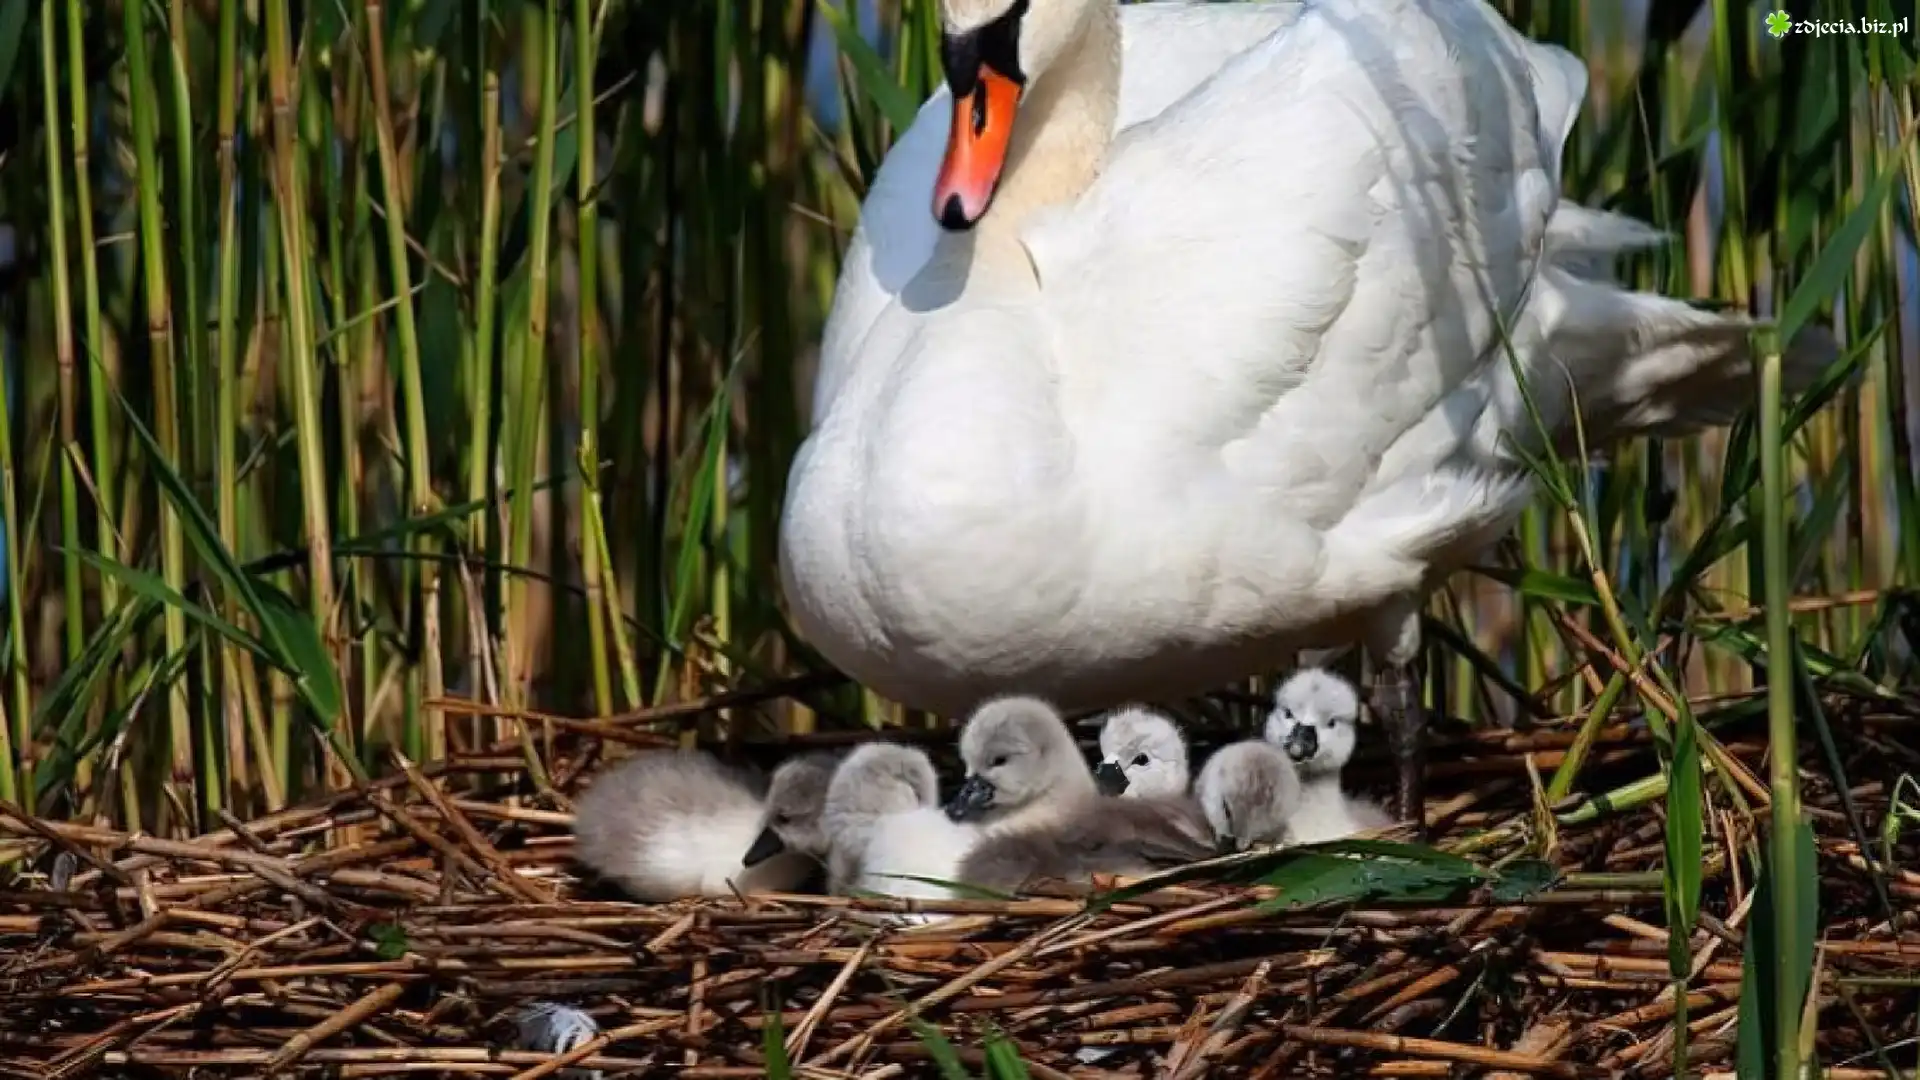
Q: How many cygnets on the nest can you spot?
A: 7